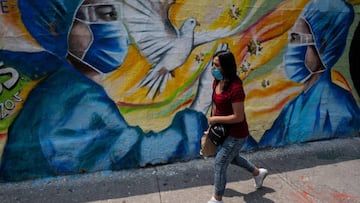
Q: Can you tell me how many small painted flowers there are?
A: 5